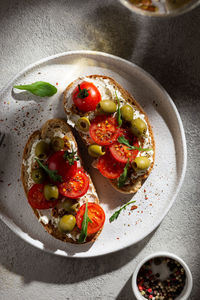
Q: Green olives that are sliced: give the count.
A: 1